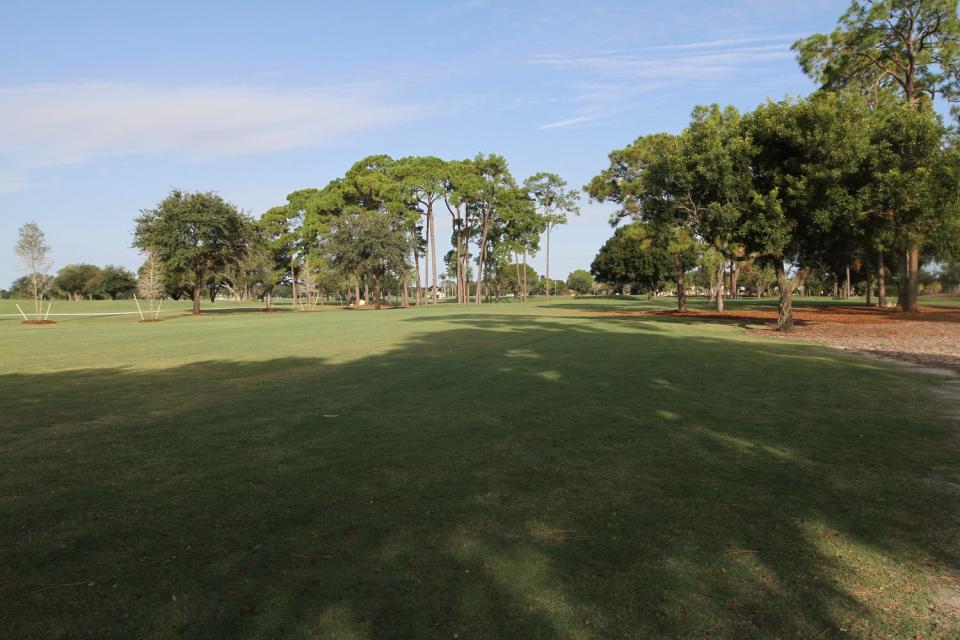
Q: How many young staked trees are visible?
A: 3